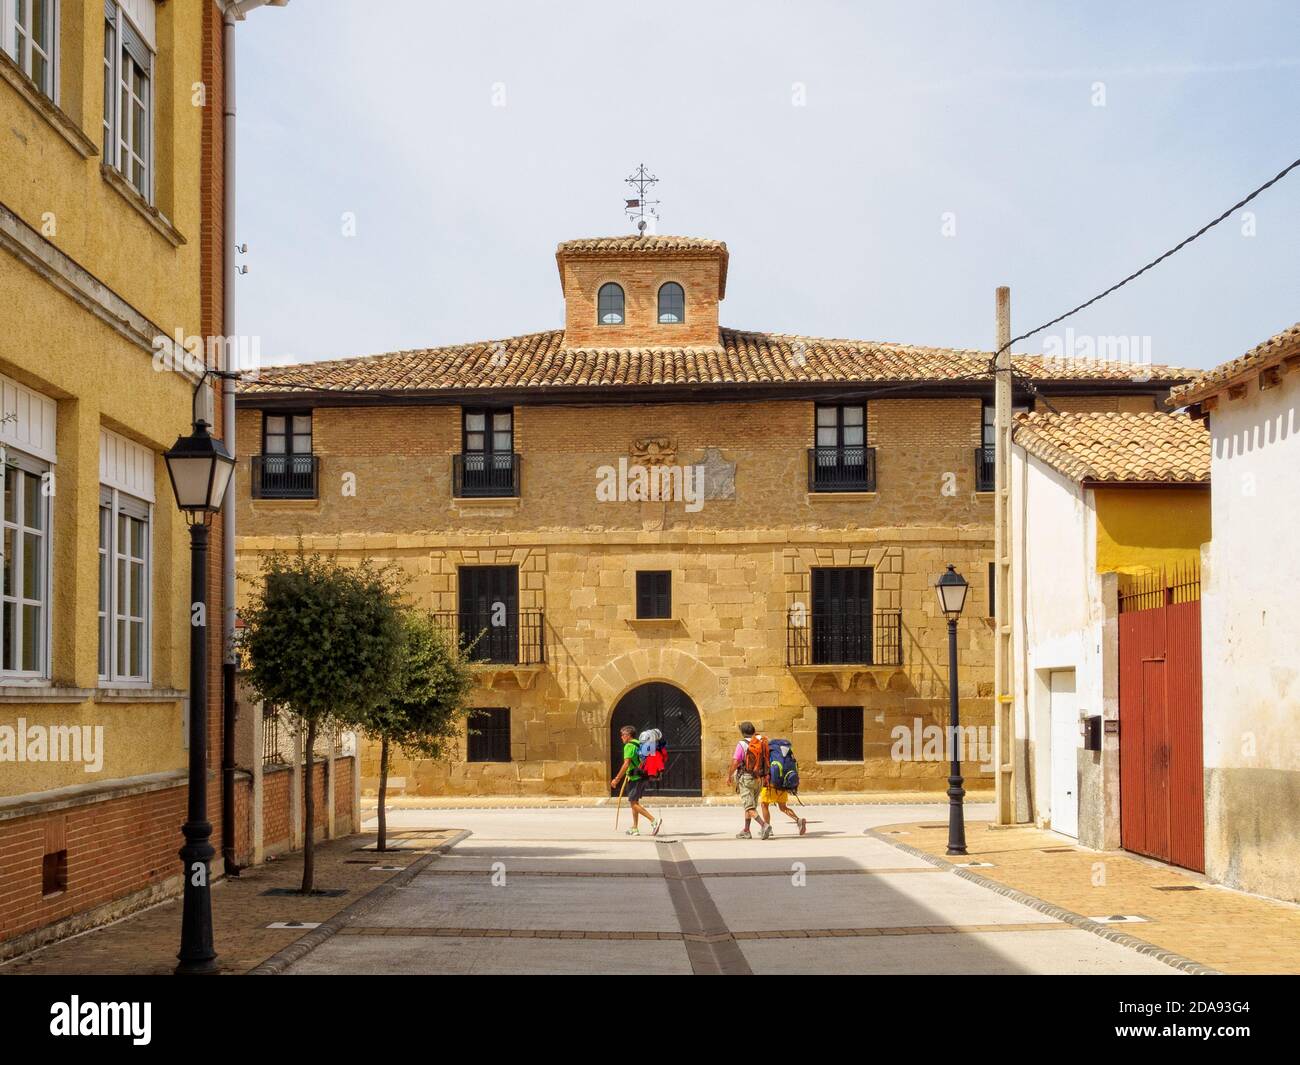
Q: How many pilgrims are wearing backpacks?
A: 3